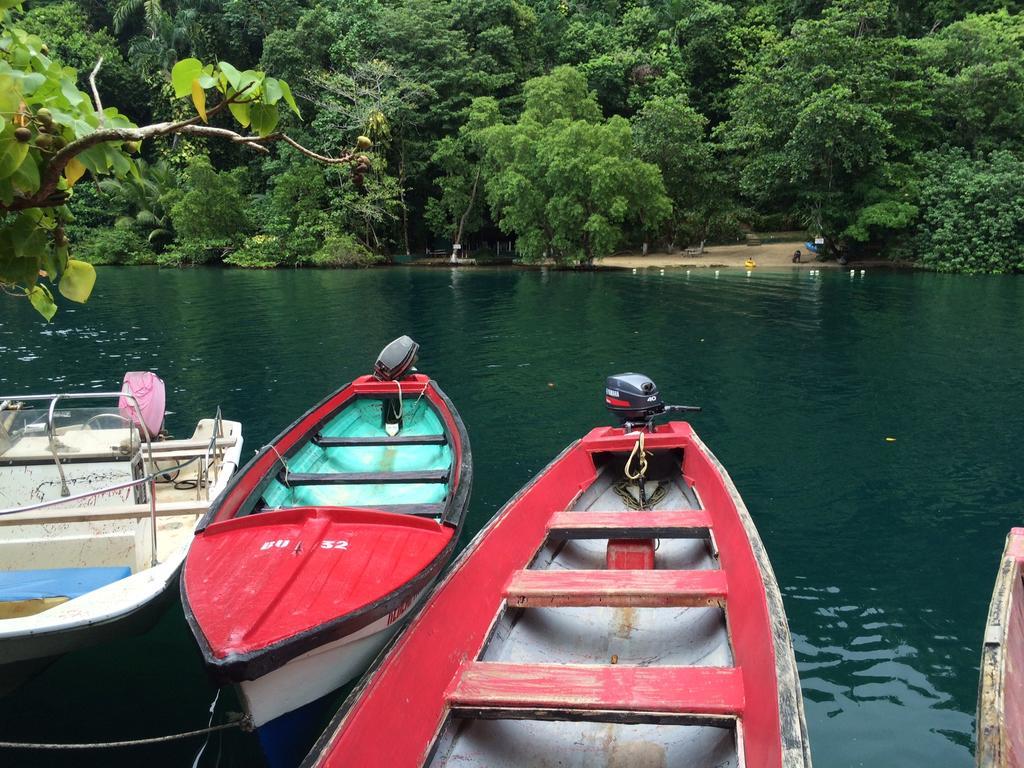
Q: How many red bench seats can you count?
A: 3